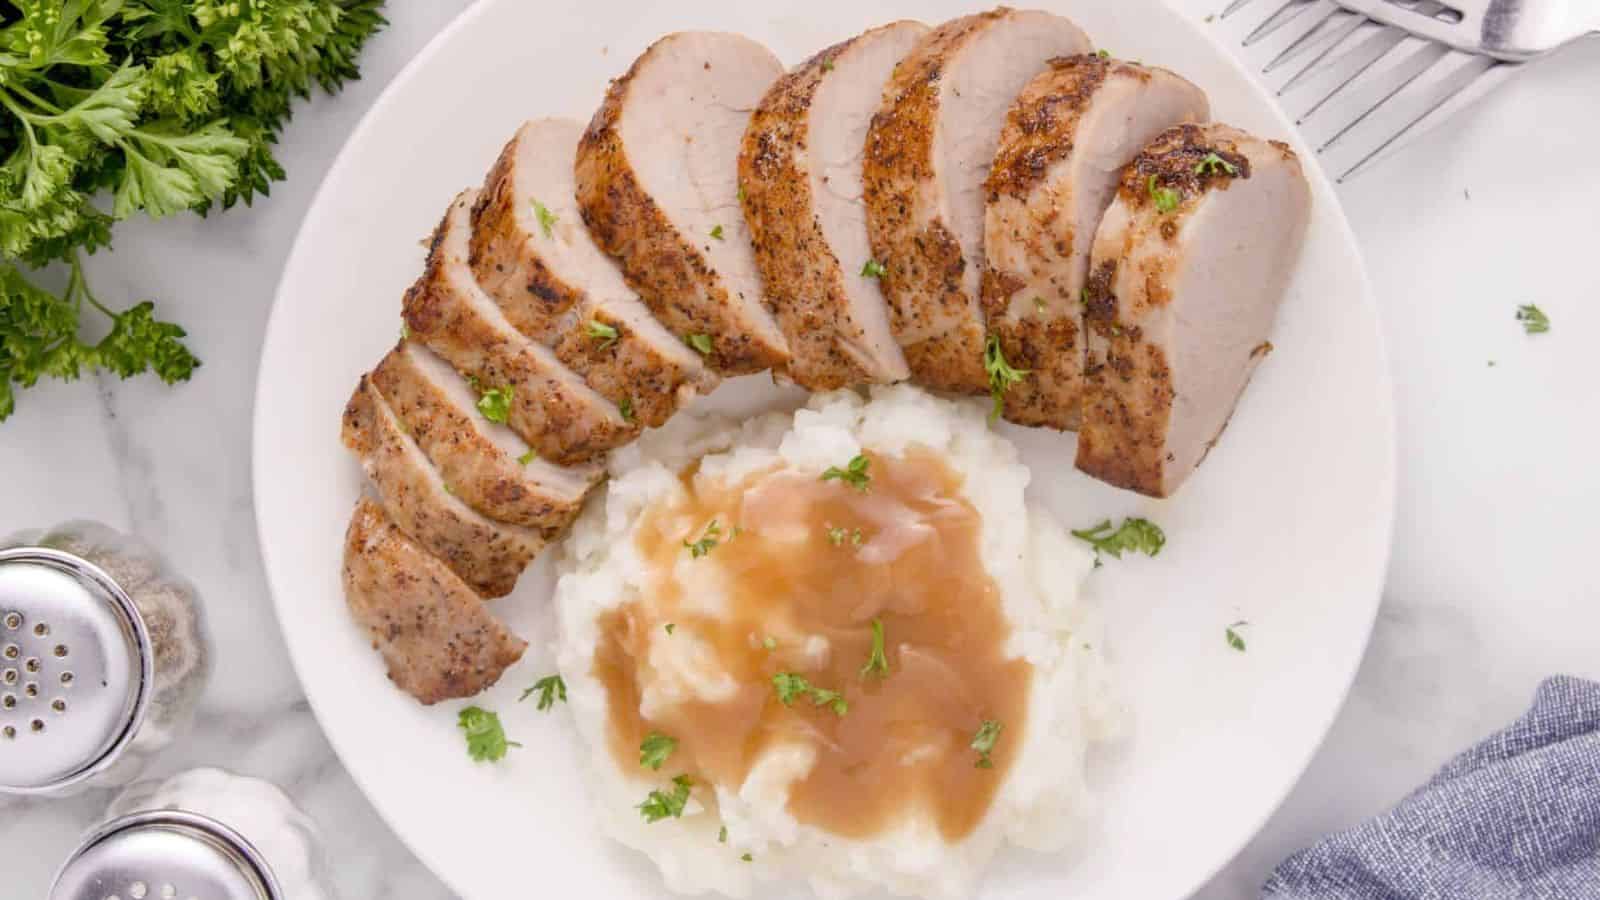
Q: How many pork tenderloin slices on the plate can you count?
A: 10